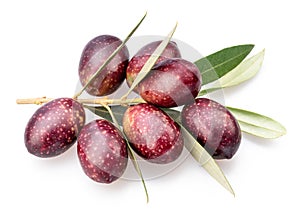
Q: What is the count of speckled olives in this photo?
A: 7